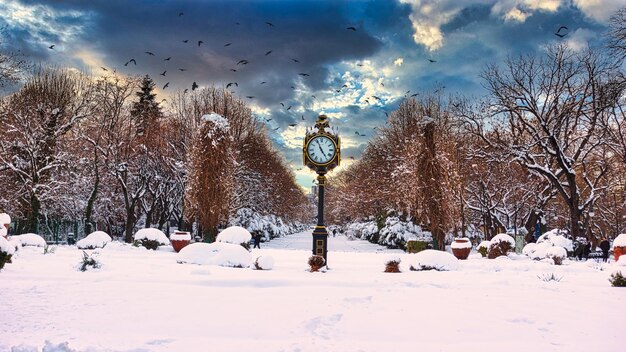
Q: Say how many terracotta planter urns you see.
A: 4